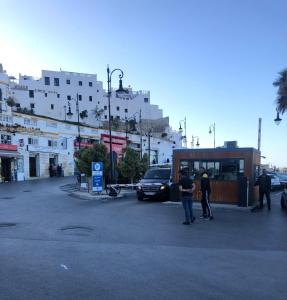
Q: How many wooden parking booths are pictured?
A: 1